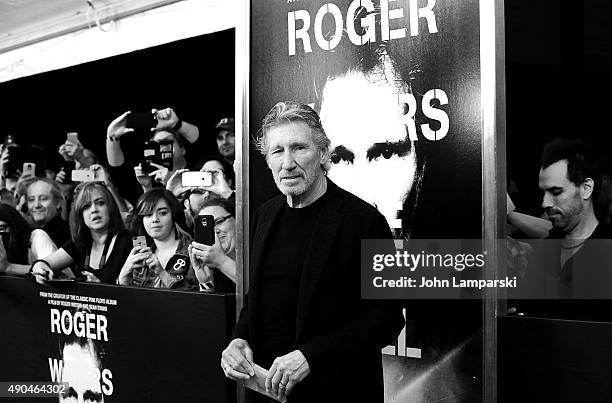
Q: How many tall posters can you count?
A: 1